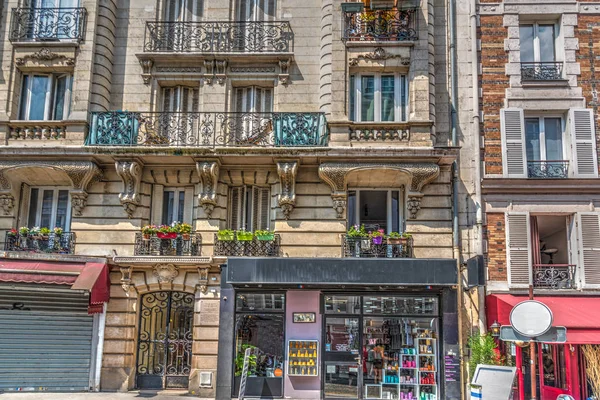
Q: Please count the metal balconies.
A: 11